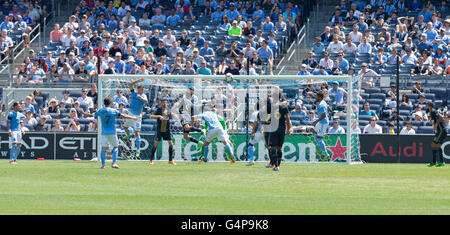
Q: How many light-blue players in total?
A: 6